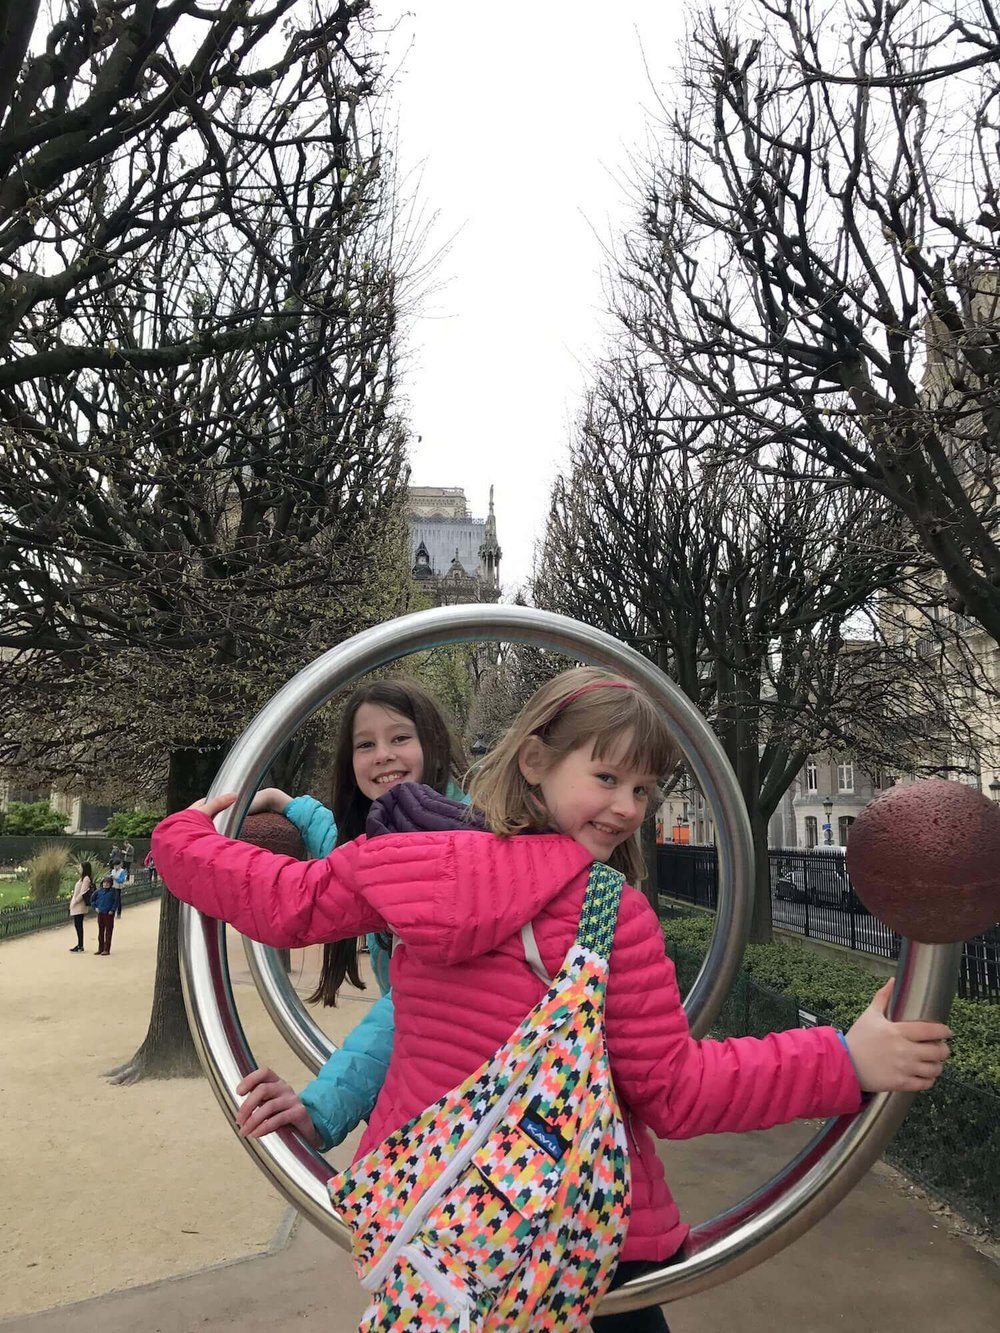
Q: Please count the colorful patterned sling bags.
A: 1